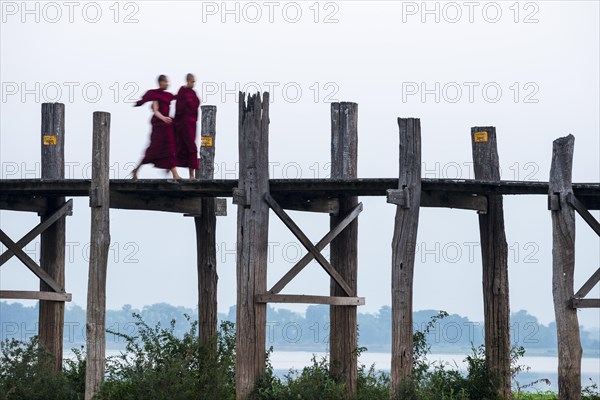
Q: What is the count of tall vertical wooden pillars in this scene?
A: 8